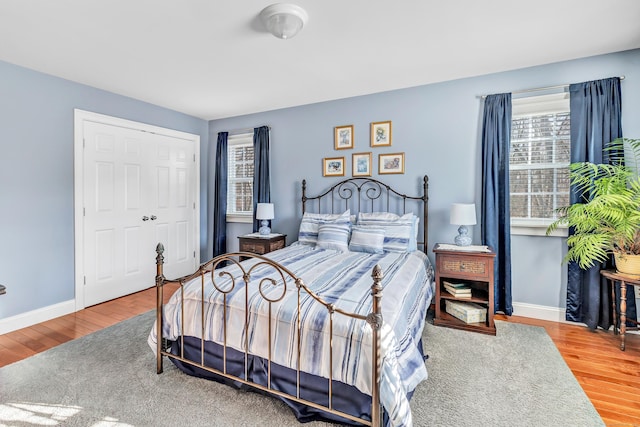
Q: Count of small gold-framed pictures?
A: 5